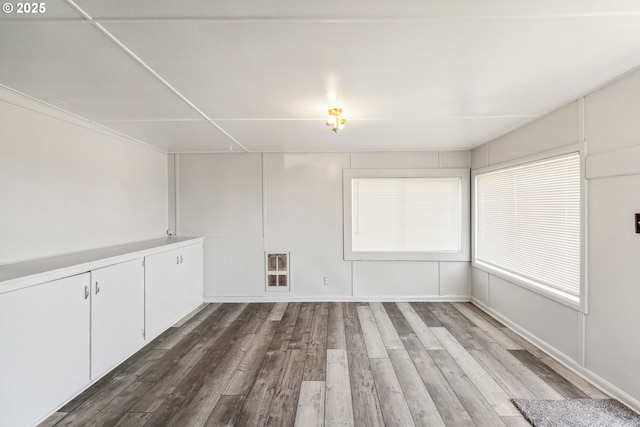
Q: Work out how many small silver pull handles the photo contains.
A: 4